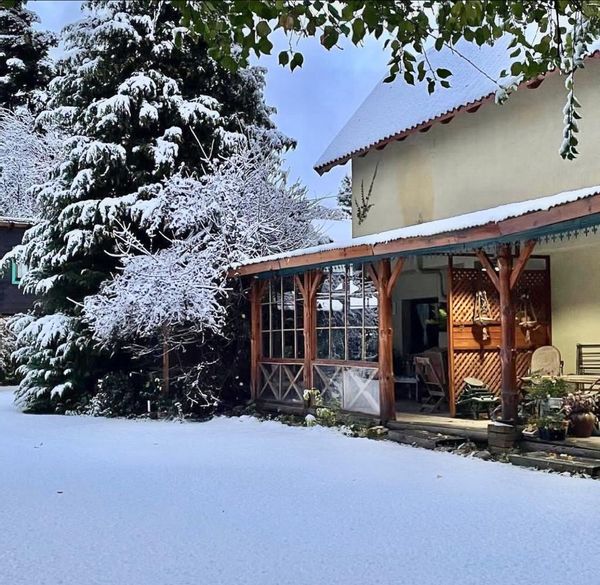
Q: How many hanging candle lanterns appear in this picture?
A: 2